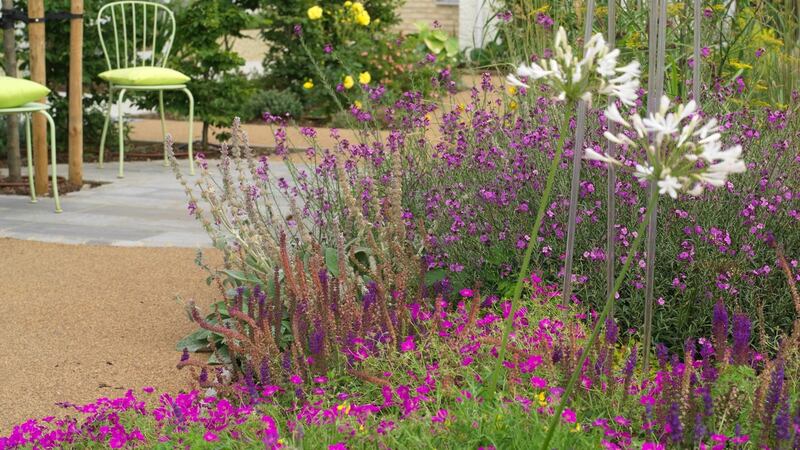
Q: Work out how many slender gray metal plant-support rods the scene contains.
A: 5